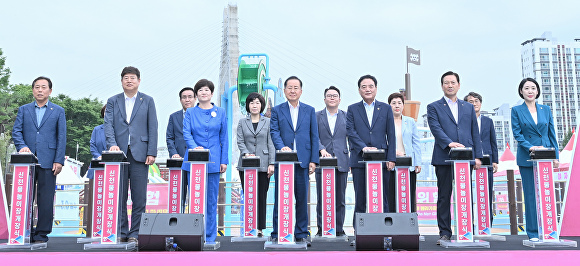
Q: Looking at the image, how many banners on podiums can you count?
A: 13